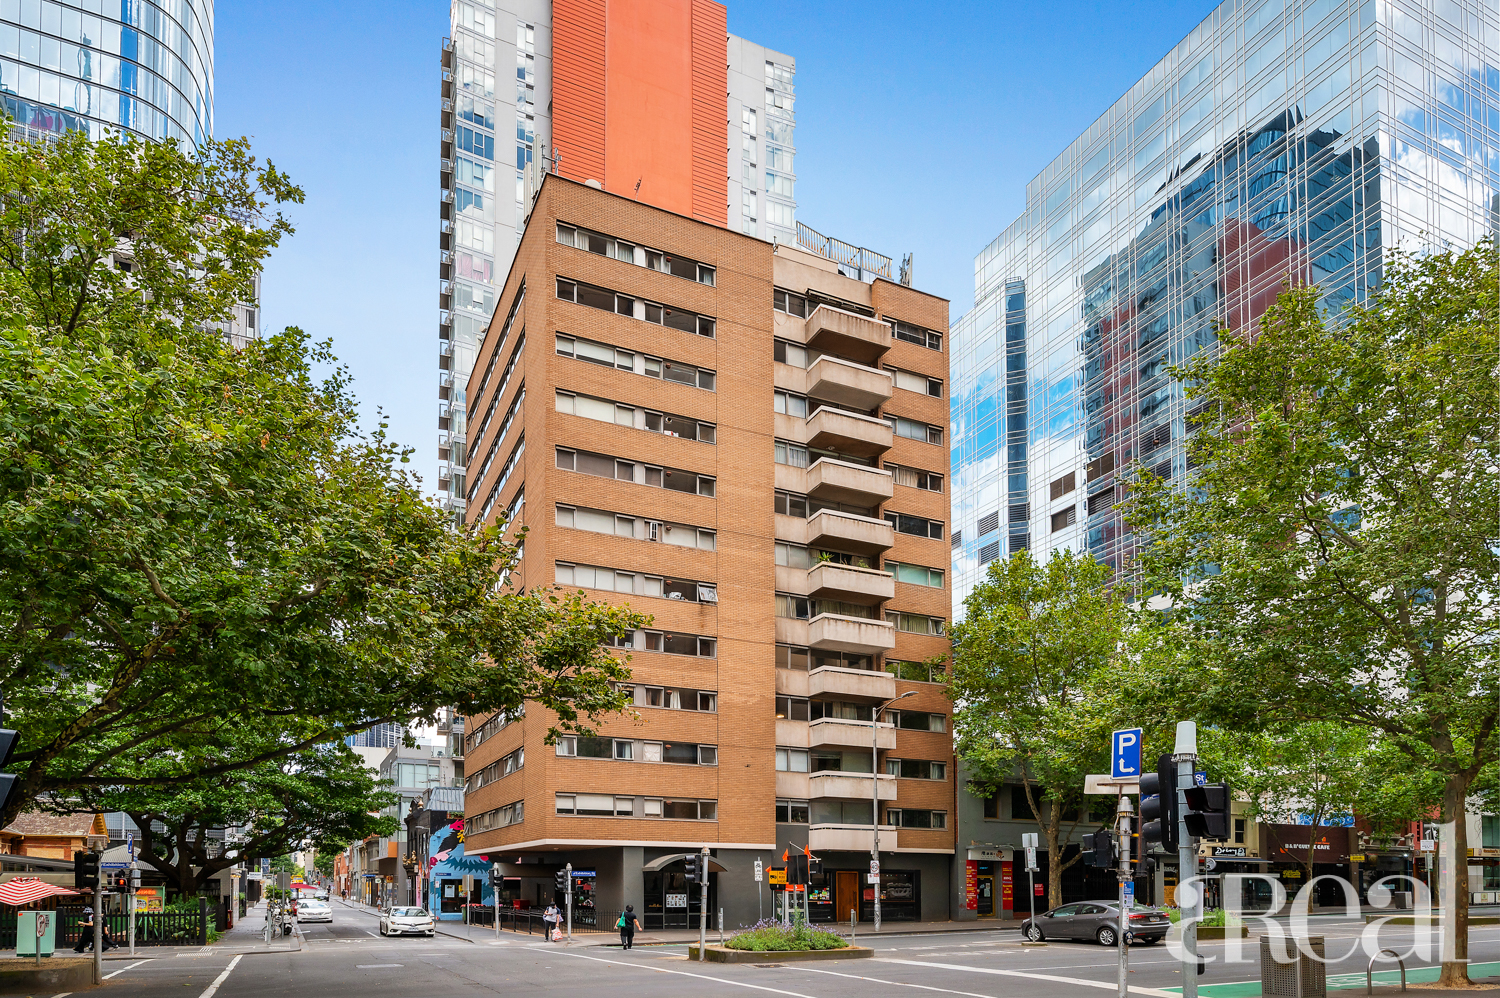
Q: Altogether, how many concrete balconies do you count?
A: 11